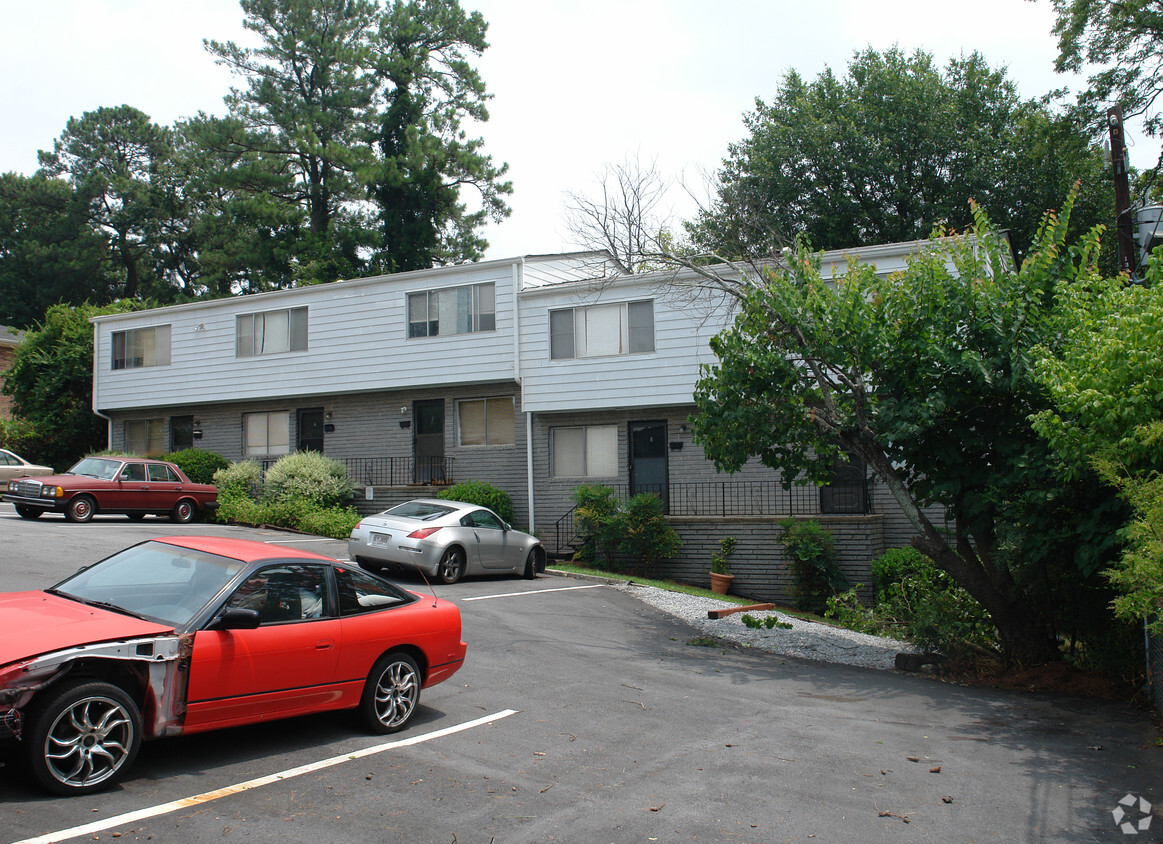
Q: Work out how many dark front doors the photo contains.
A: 5